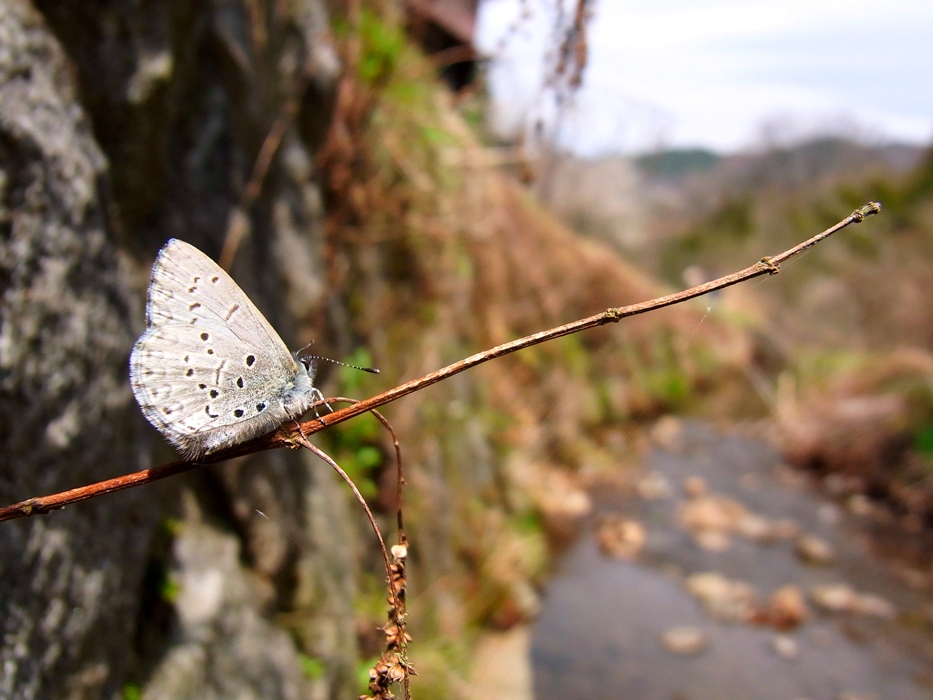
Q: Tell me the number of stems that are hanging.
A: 2